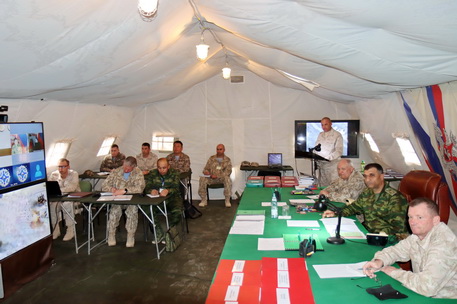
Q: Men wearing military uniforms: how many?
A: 11